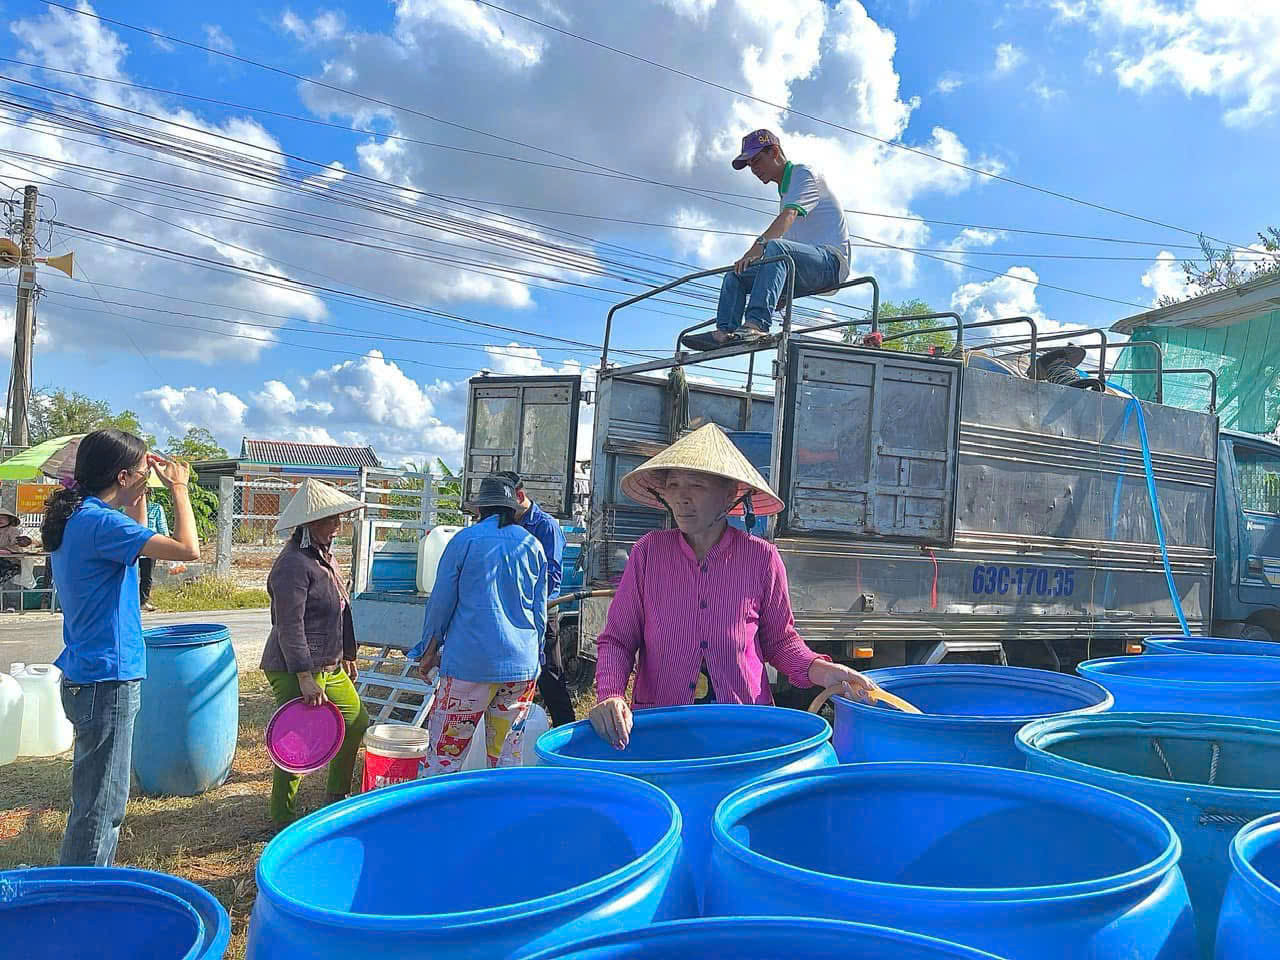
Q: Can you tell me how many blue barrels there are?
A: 11